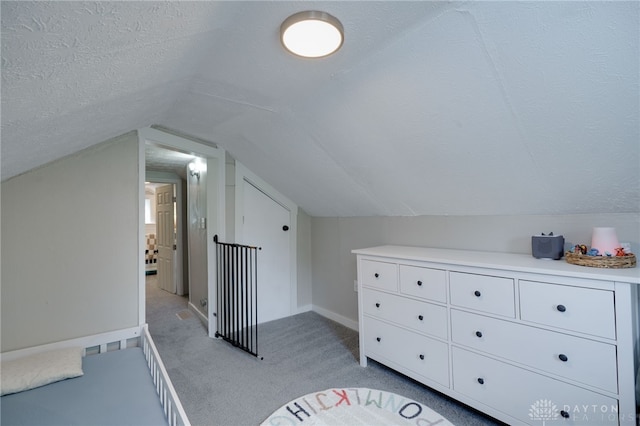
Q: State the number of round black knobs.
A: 13